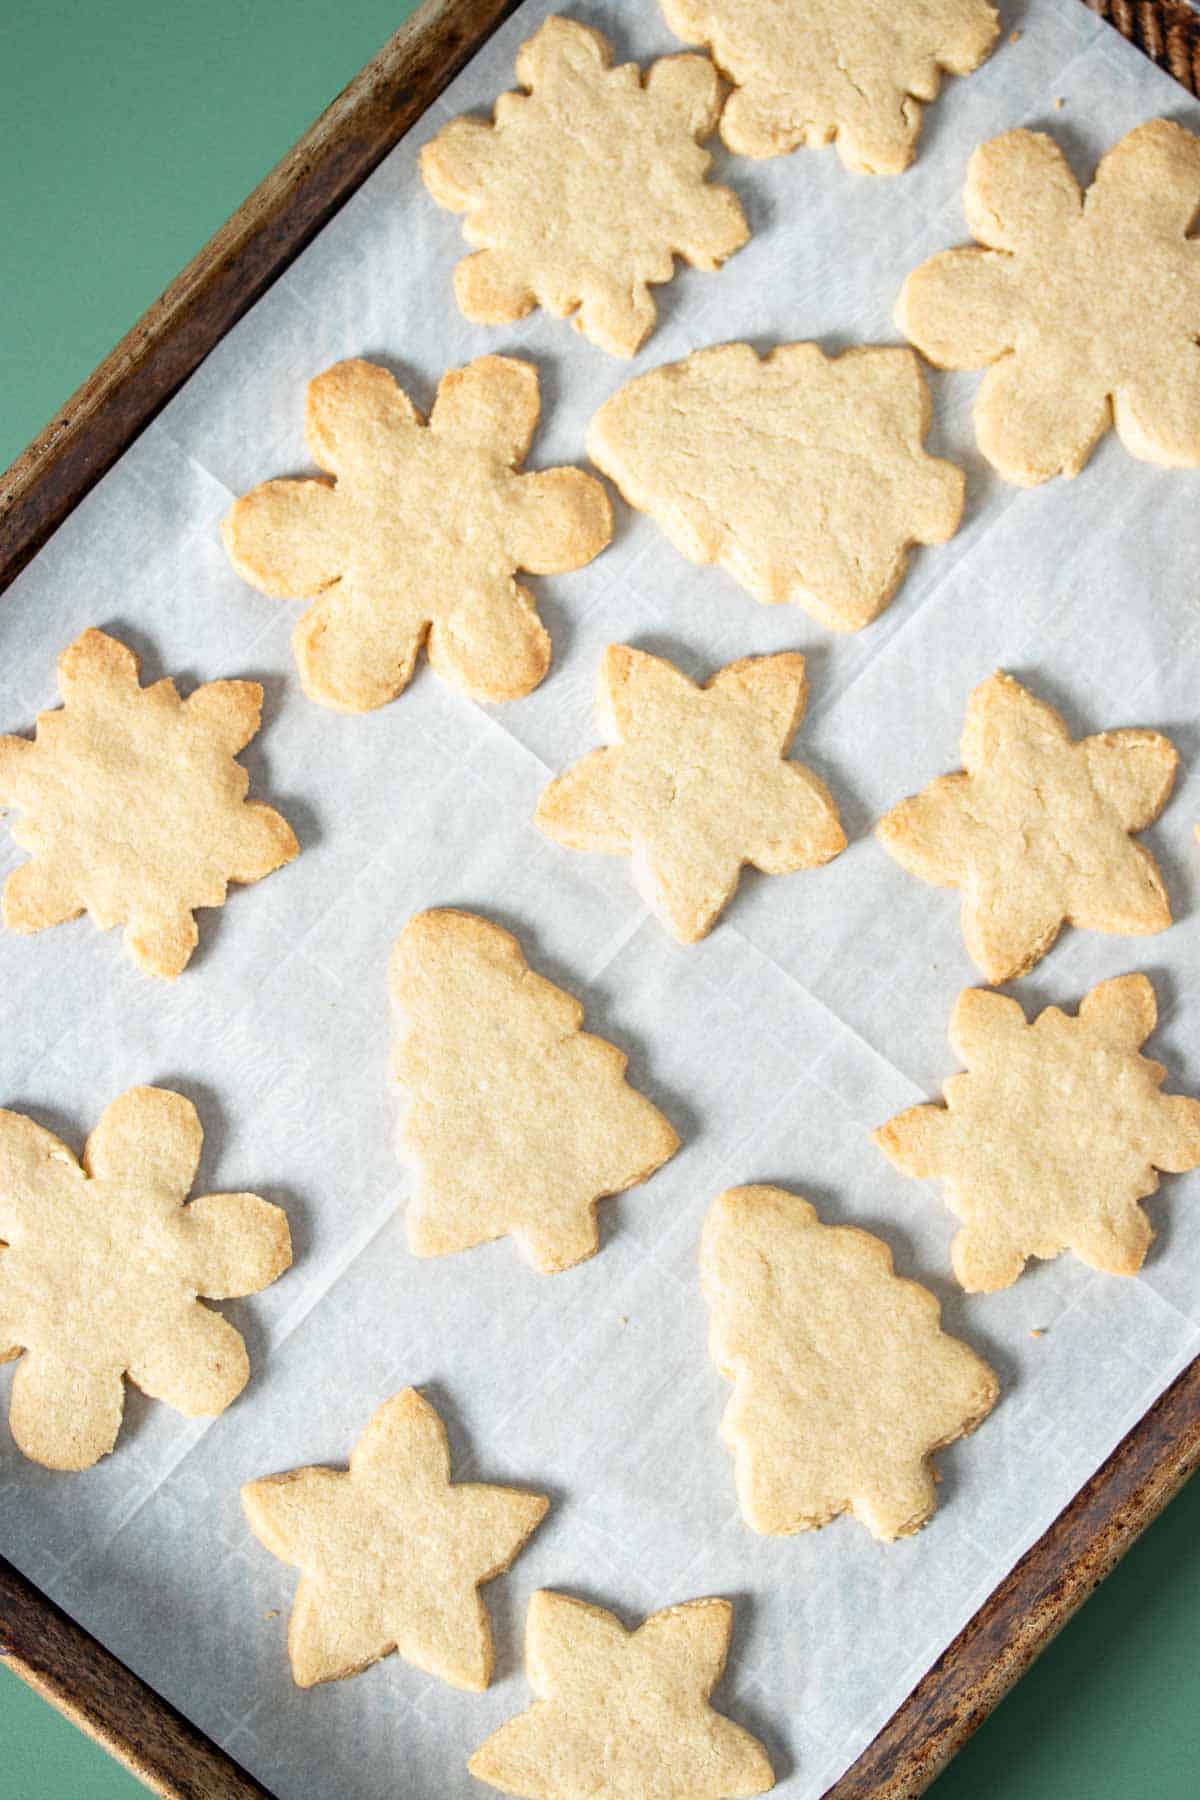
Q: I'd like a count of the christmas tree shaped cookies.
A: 3